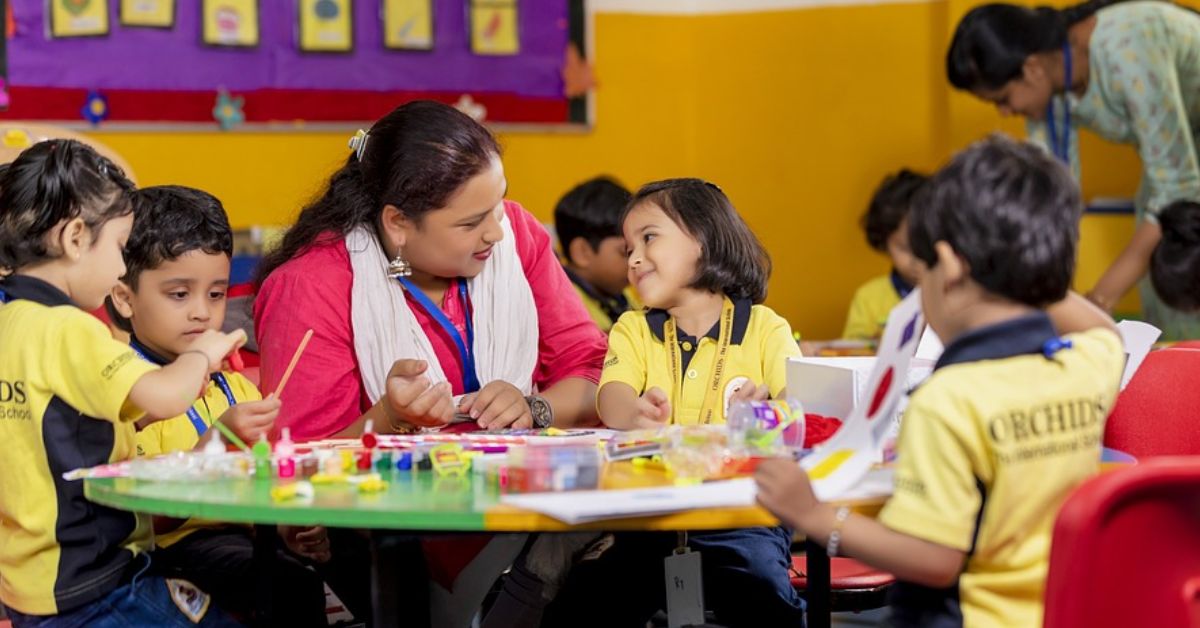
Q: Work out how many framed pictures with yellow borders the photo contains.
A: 6